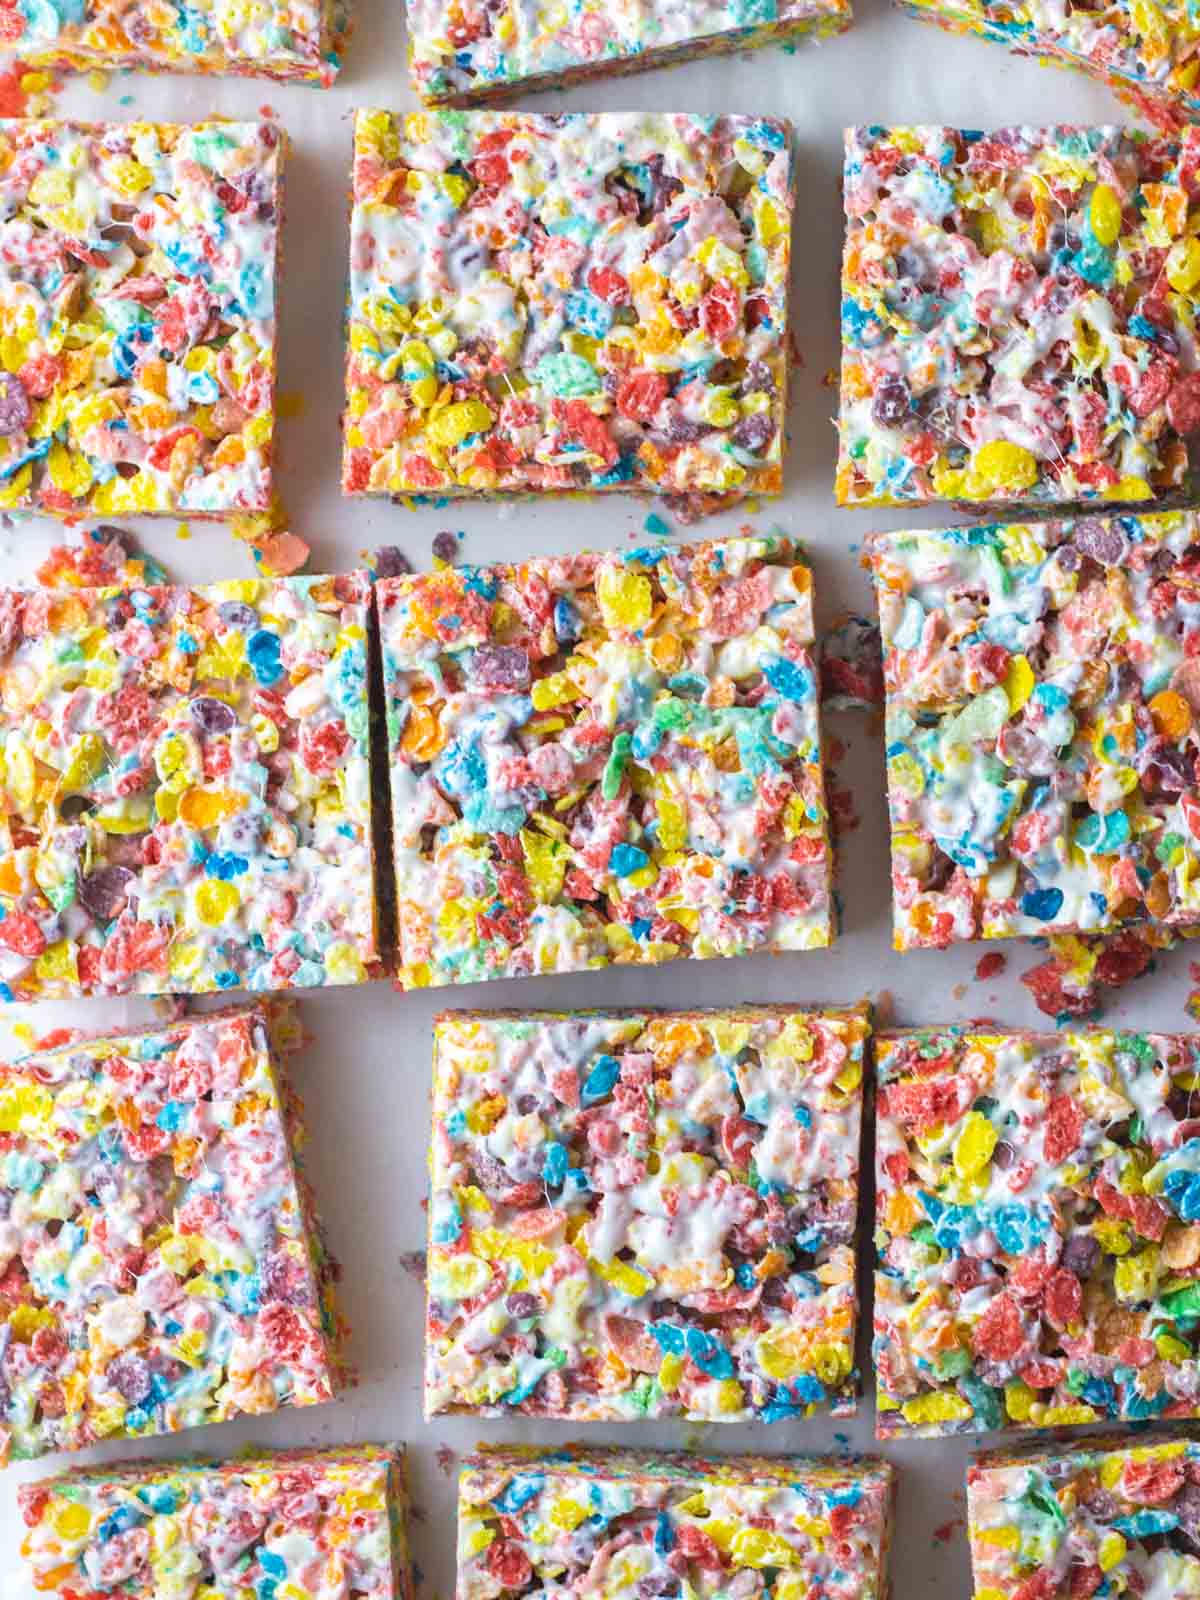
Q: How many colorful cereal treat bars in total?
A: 15